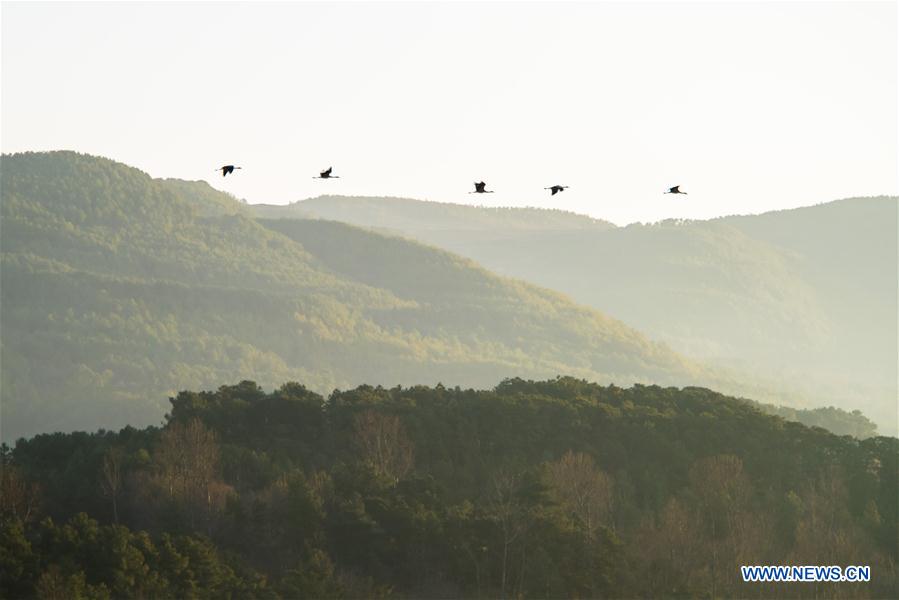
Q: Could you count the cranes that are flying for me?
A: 5